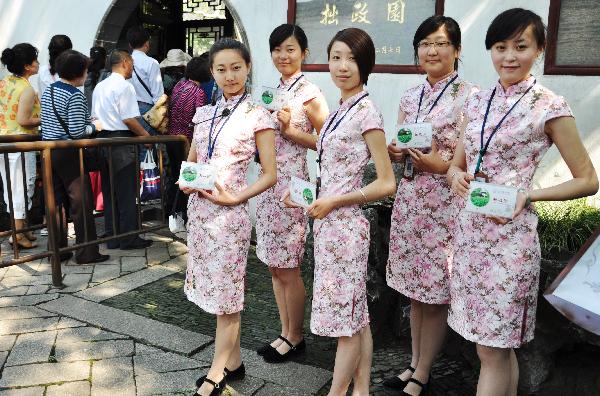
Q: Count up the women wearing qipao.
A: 5